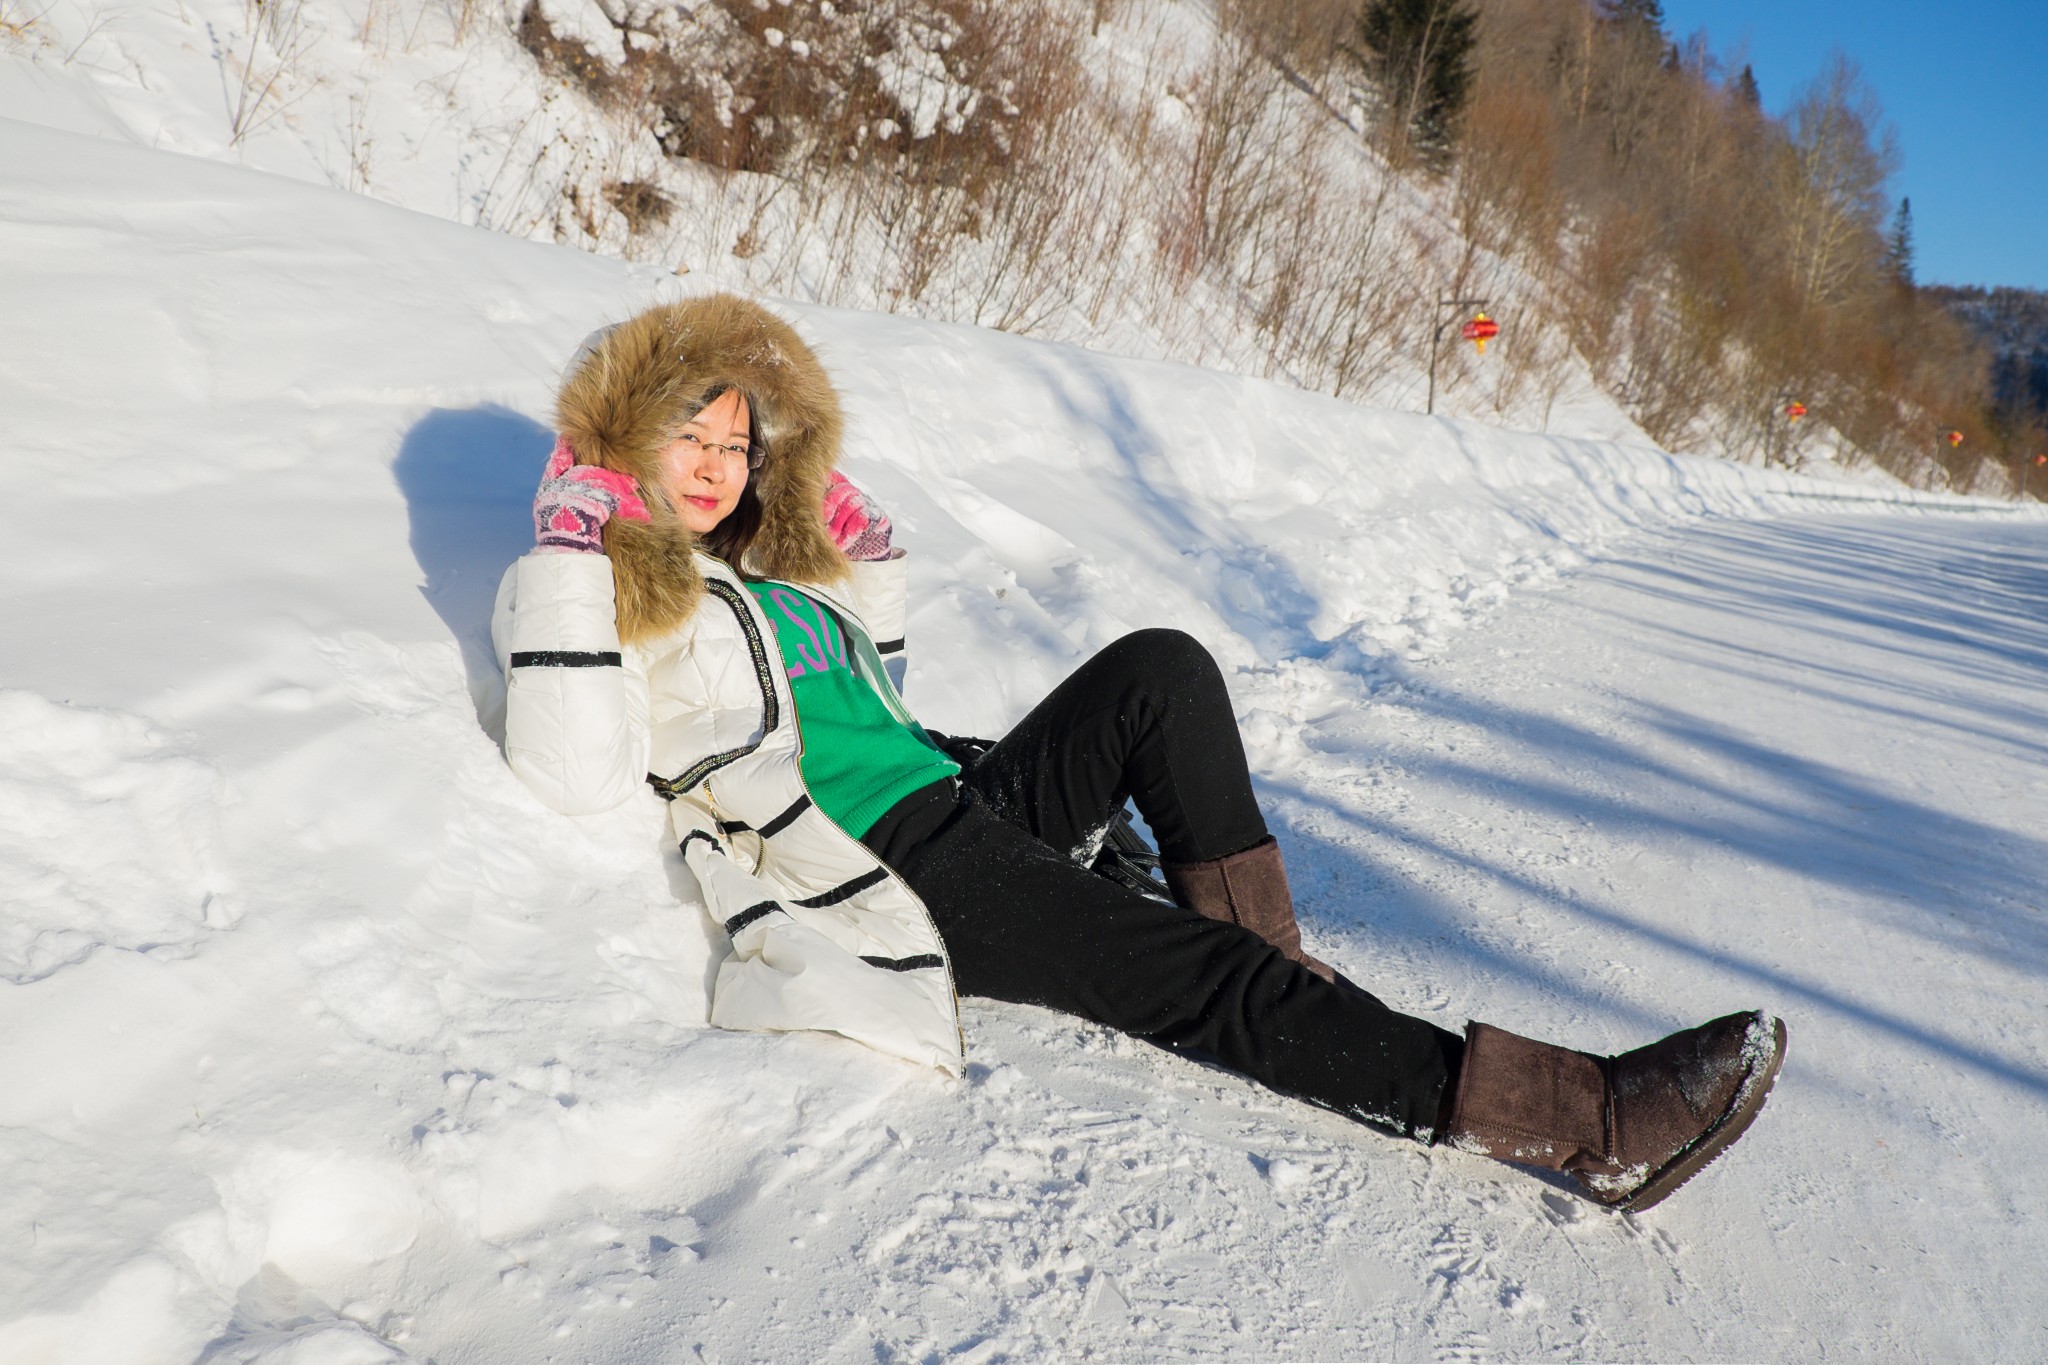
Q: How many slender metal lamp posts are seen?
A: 4